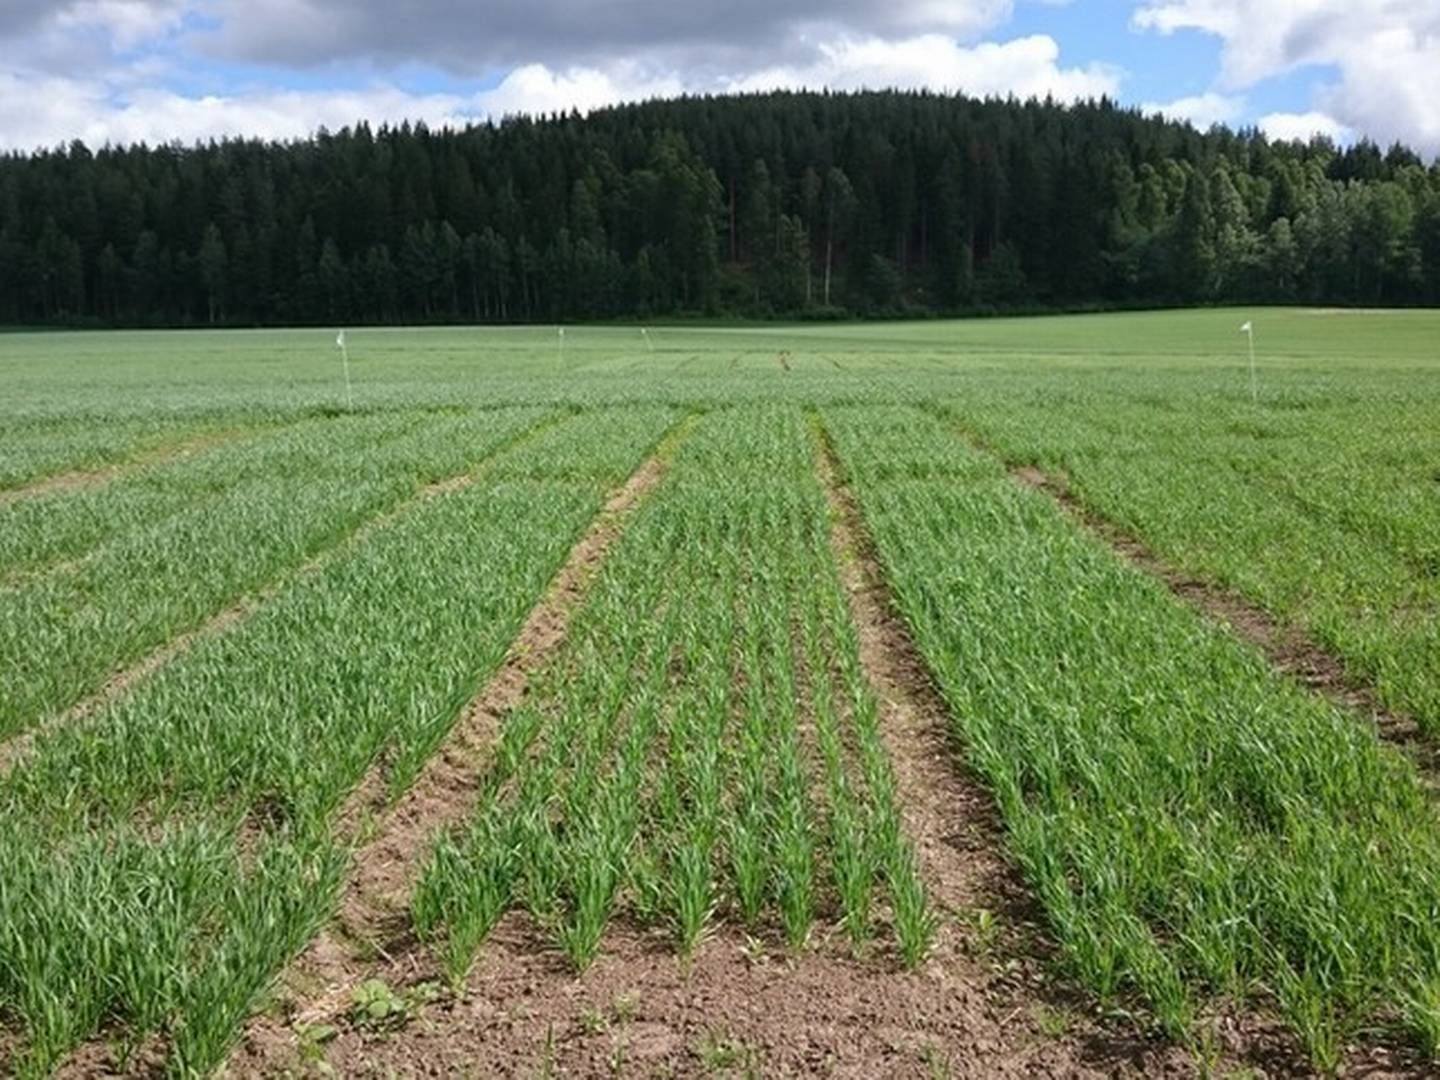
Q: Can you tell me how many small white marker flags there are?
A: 4